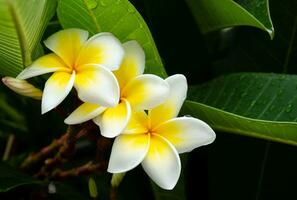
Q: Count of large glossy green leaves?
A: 4